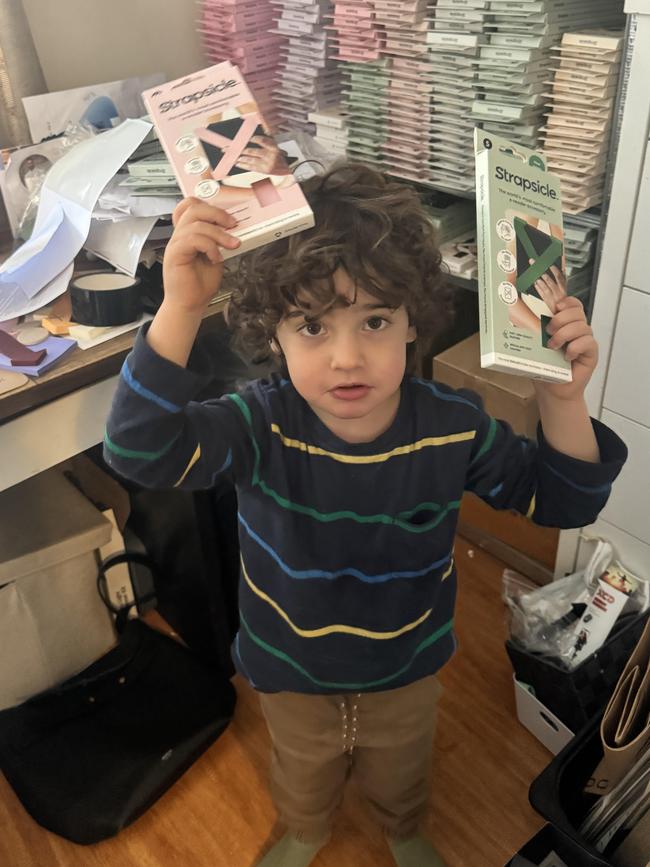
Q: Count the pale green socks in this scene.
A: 2